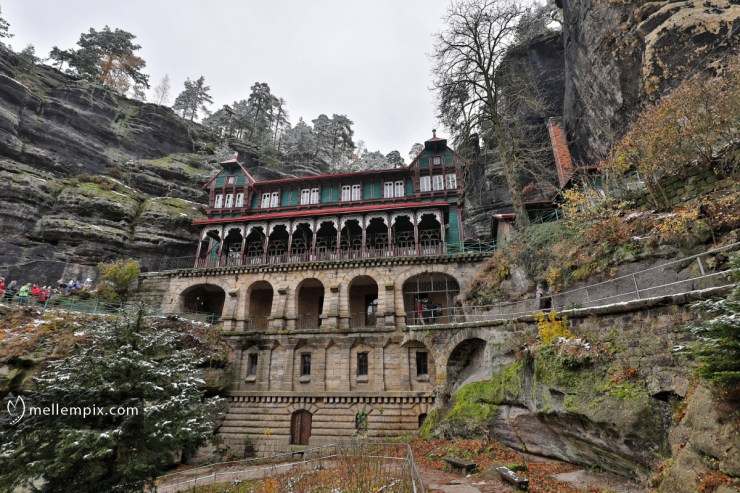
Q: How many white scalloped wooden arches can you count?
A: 10